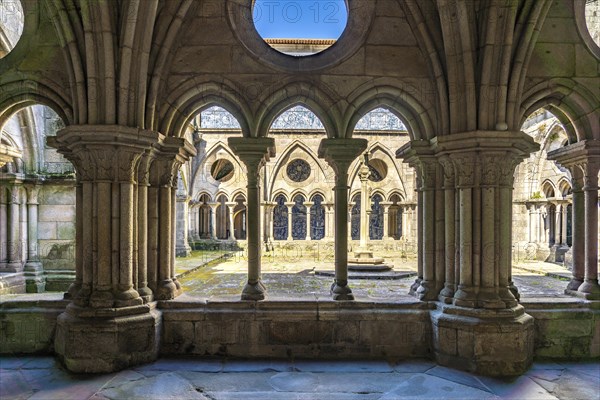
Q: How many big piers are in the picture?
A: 2